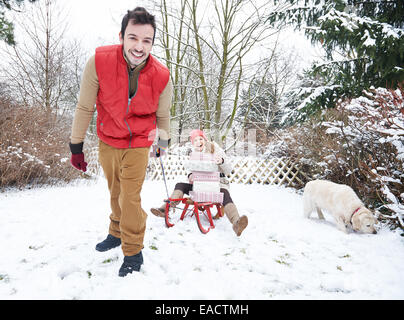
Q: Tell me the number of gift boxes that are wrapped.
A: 5